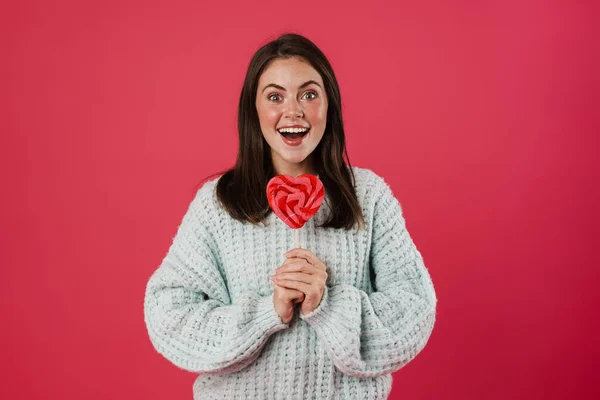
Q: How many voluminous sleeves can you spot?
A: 2